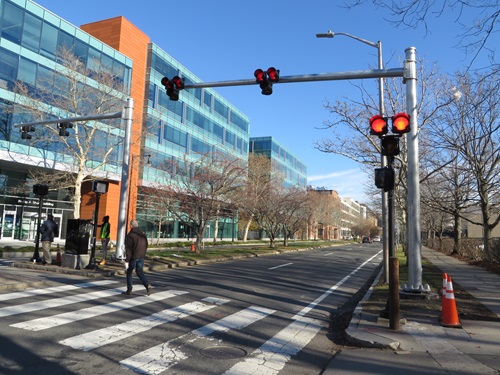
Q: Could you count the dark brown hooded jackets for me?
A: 1